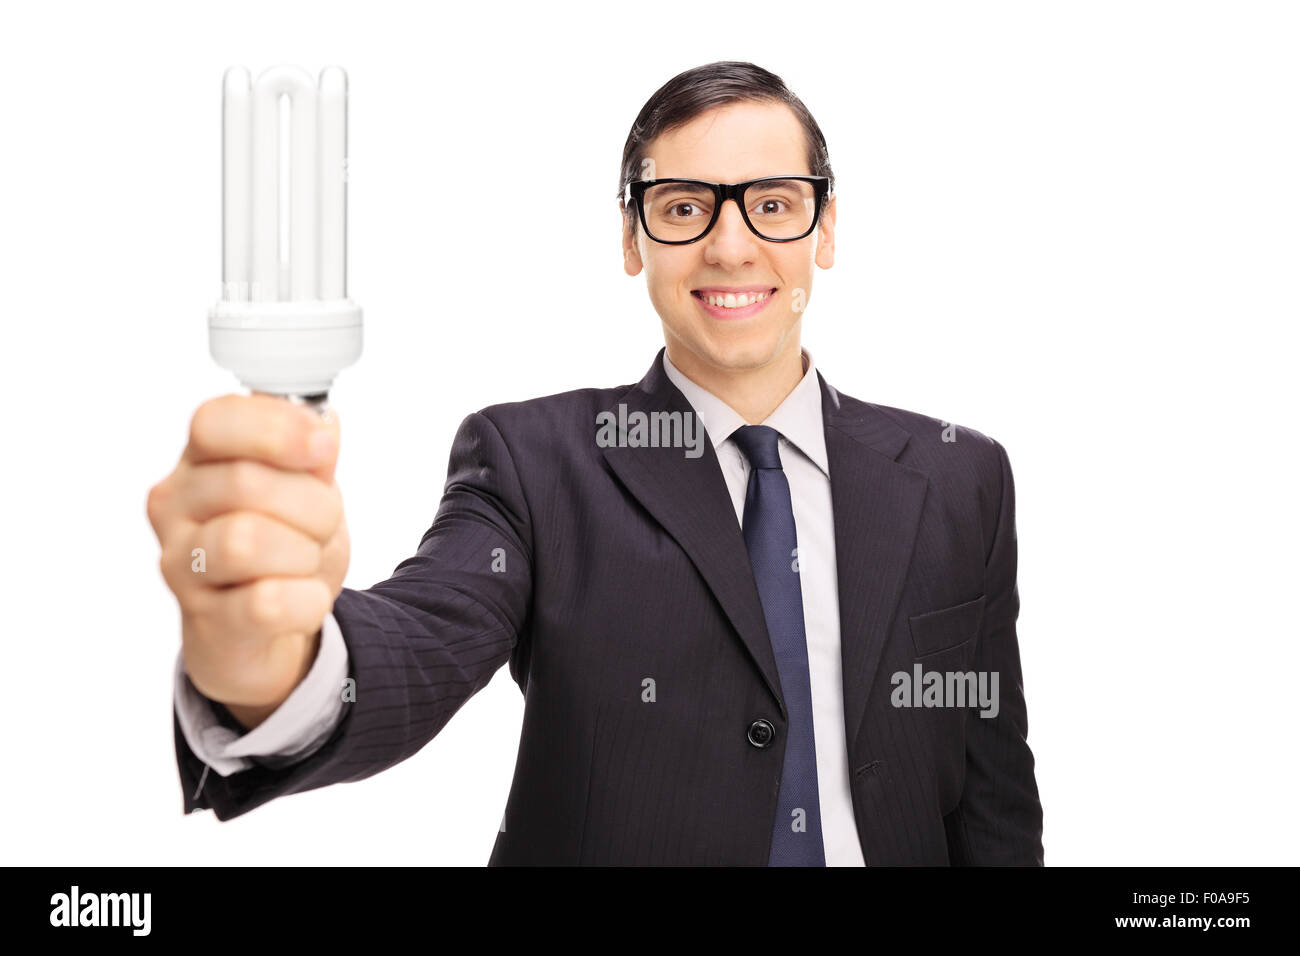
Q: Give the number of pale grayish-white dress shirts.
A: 1